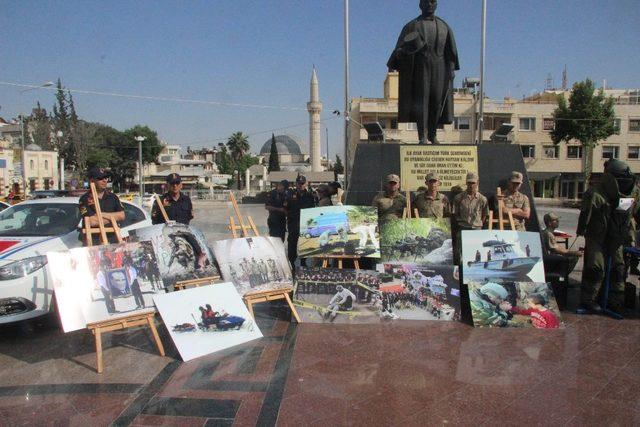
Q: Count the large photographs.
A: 10